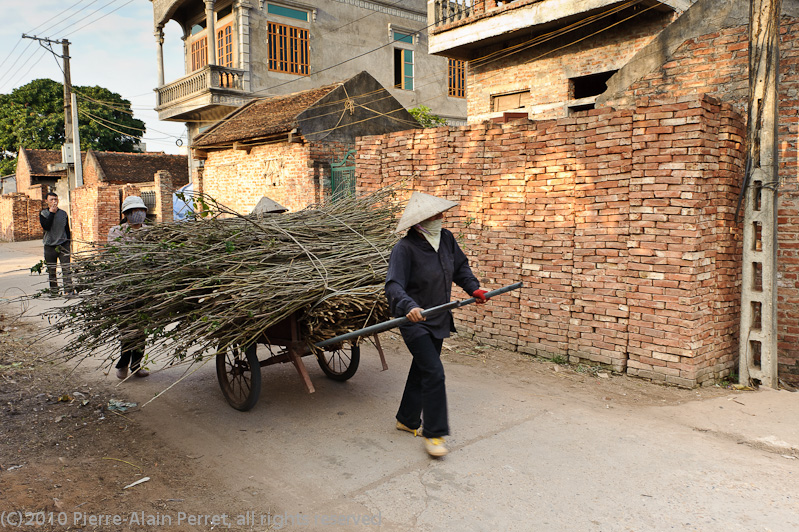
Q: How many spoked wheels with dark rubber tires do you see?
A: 2